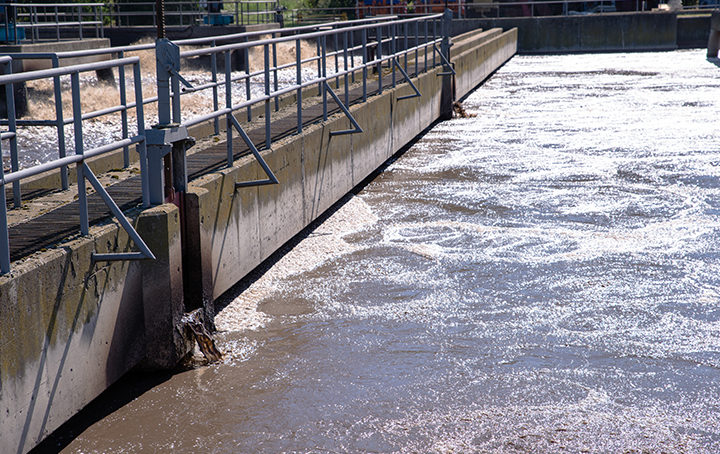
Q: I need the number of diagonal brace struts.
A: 5